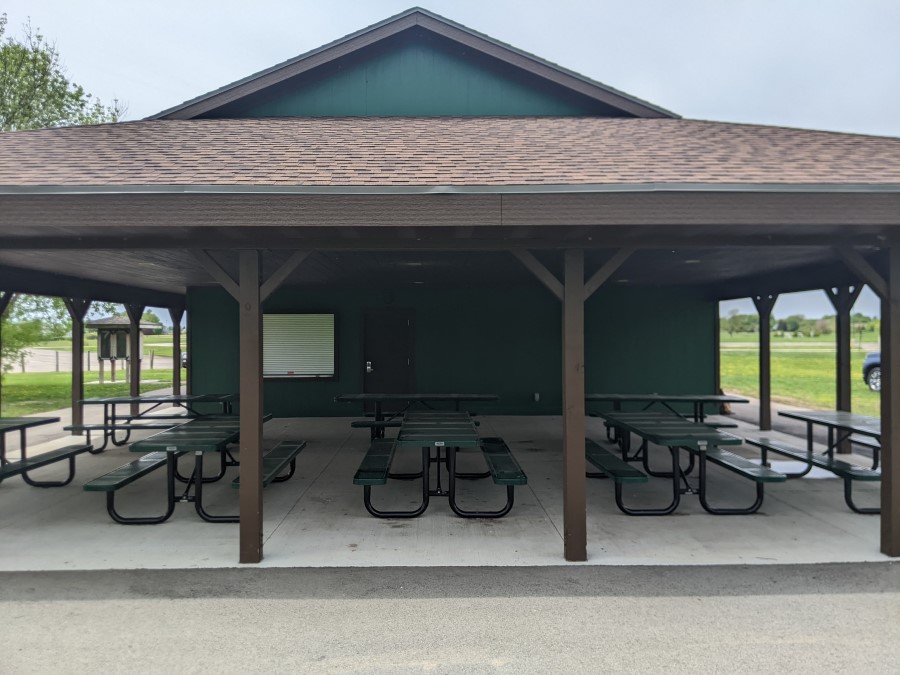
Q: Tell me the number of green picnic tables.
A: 8